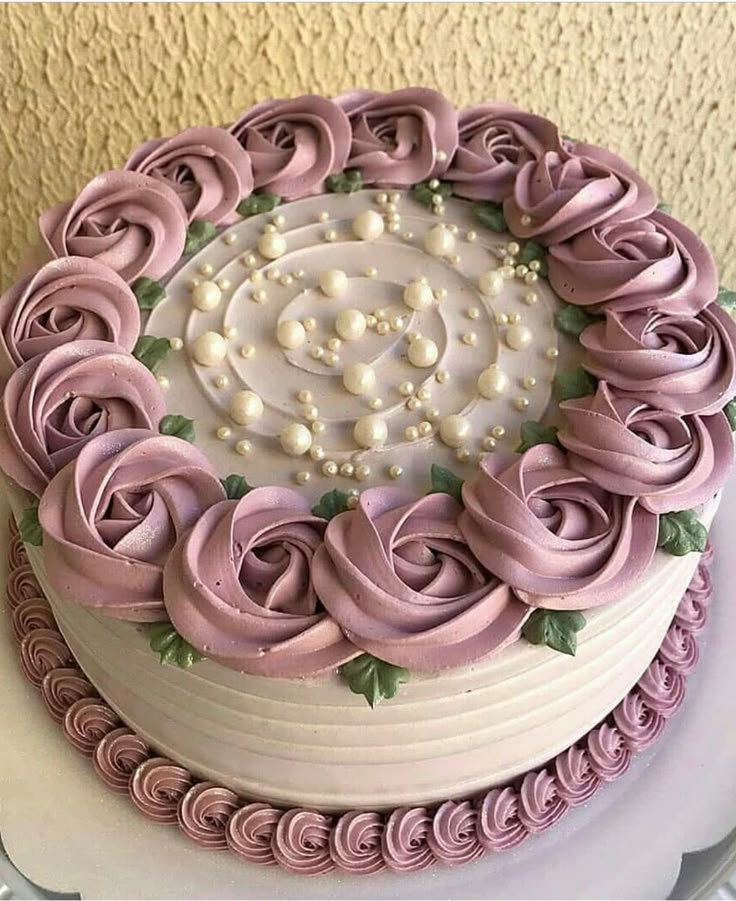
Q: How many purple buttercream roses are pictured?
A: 15